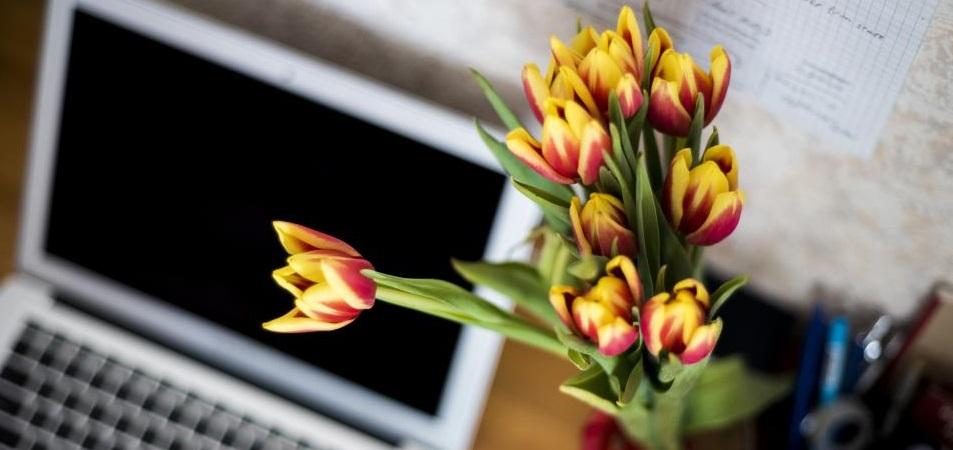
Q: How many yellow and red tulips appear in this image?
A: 9